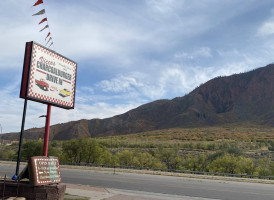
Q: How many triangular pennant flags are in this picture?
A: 7